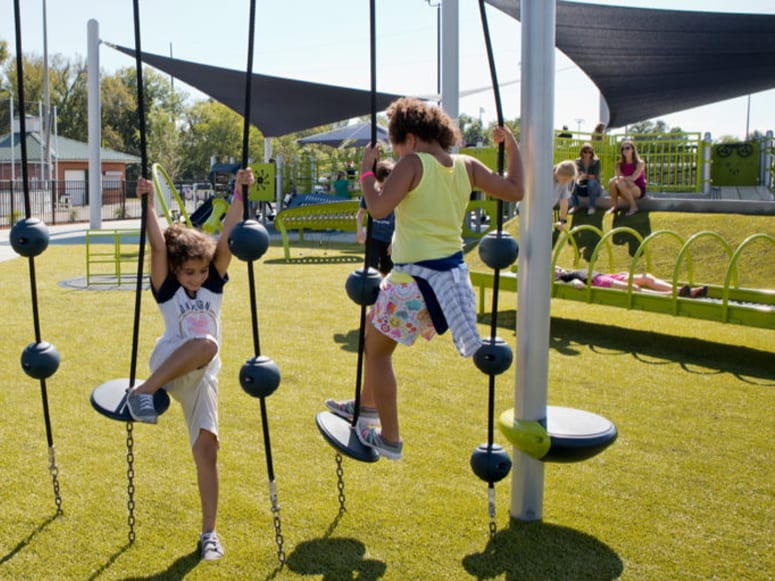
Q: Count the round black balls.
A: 8